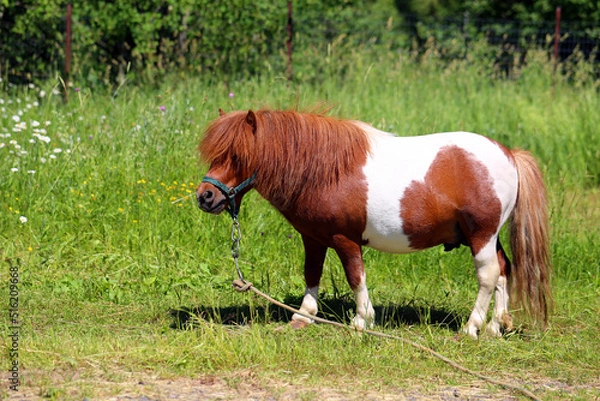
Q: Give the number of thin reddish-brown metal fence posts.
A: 3